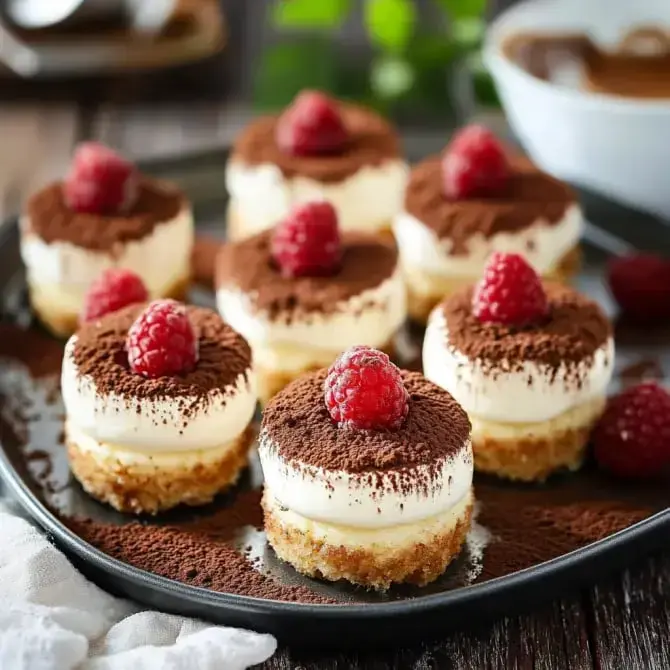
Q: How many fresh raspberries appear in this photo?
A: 10